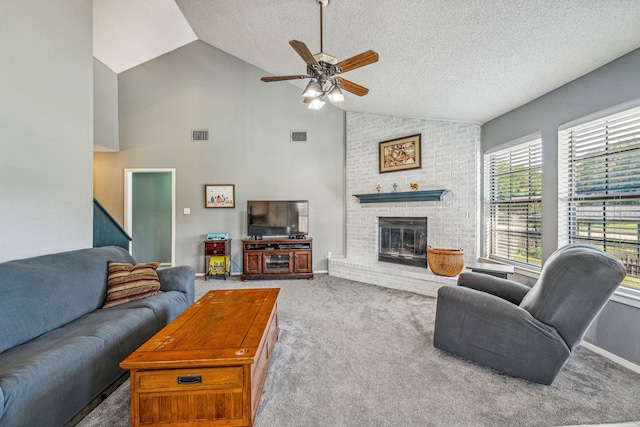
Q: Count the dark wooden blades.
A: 5